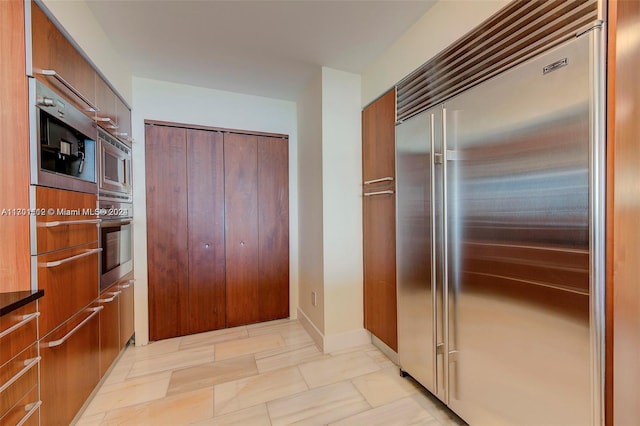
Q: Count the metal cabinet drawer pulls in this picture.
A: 13